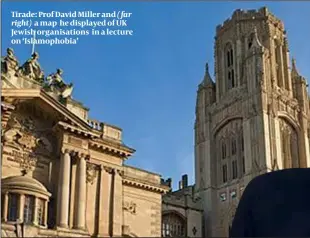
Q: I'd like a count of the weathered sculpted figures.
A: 3